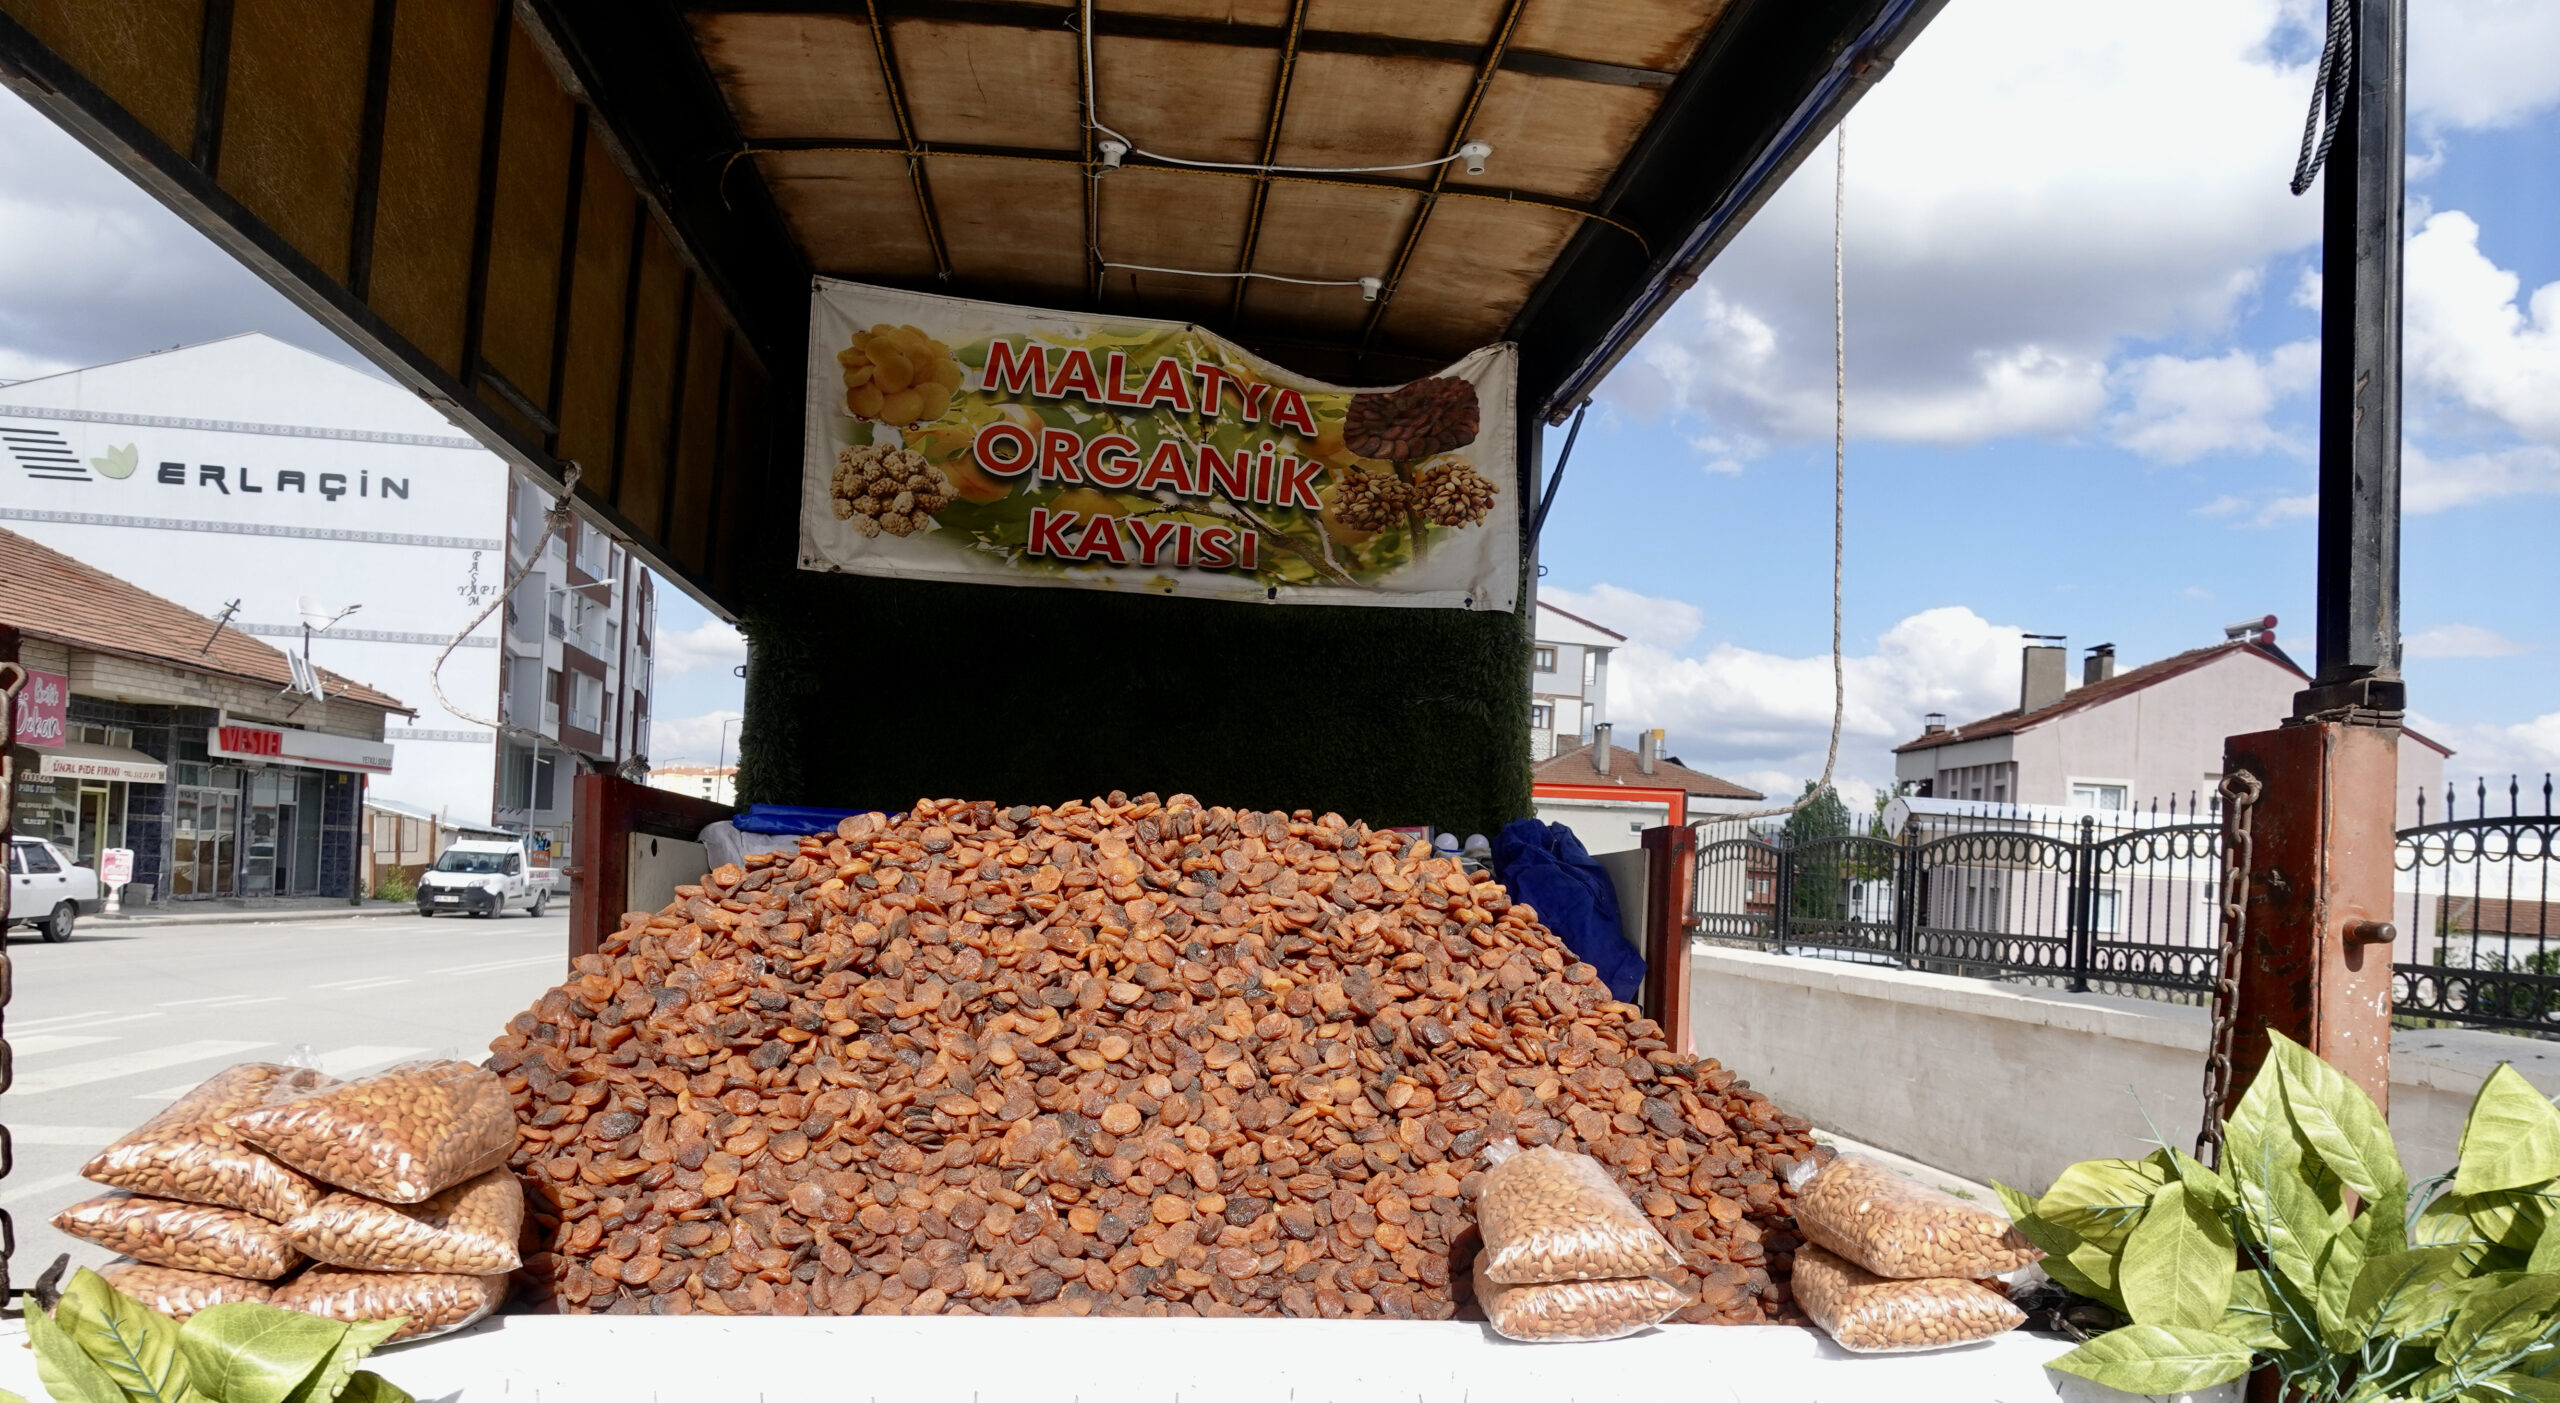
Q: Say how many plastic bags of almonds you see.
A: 10